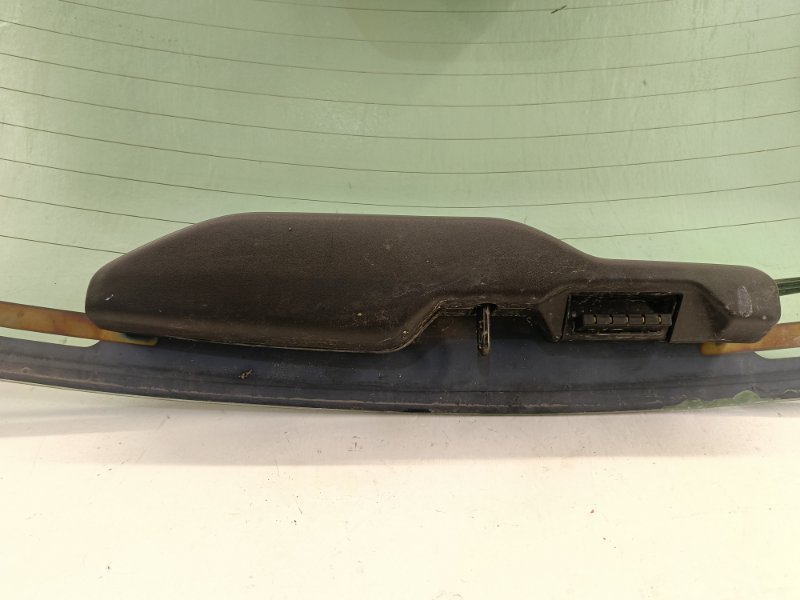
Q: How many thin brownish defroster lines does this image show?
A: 9